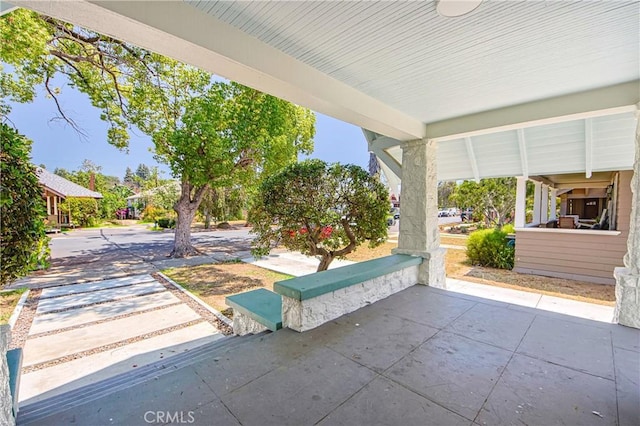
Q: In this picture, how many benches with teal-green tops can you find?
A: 2